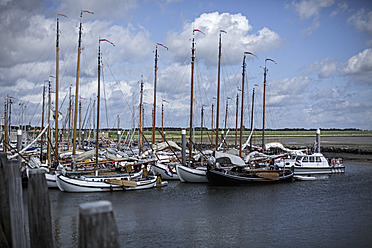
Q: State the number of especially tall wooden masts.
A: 8